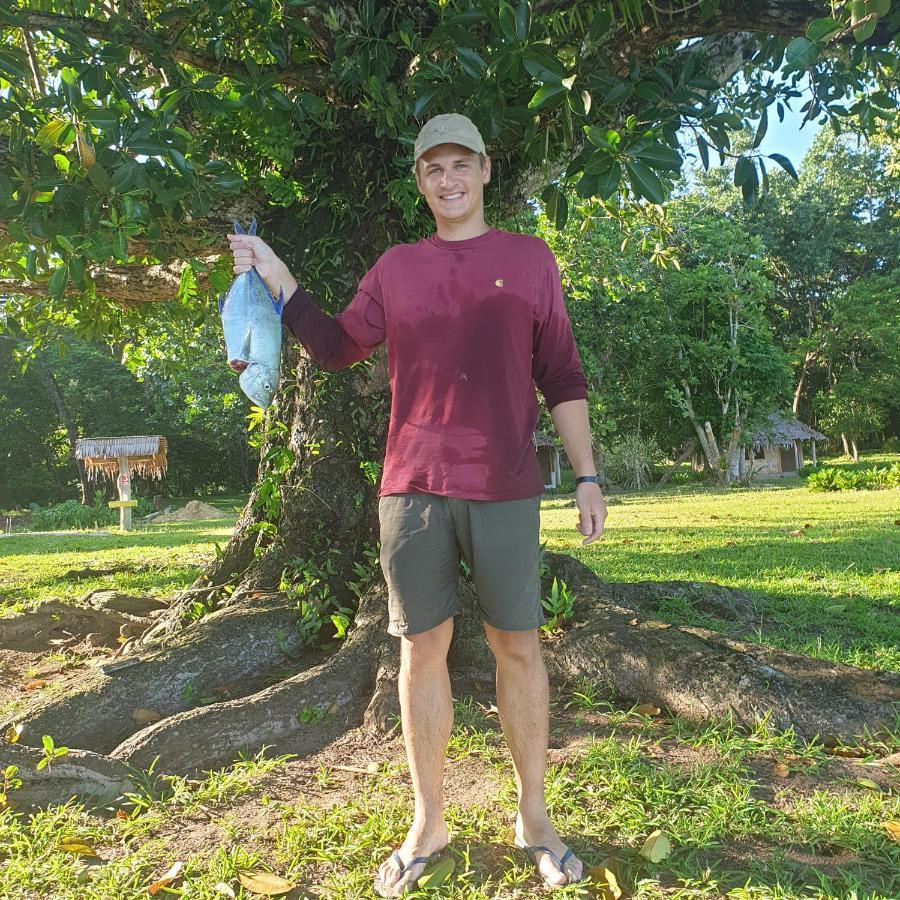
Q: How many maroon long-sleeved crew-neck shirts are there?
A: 1